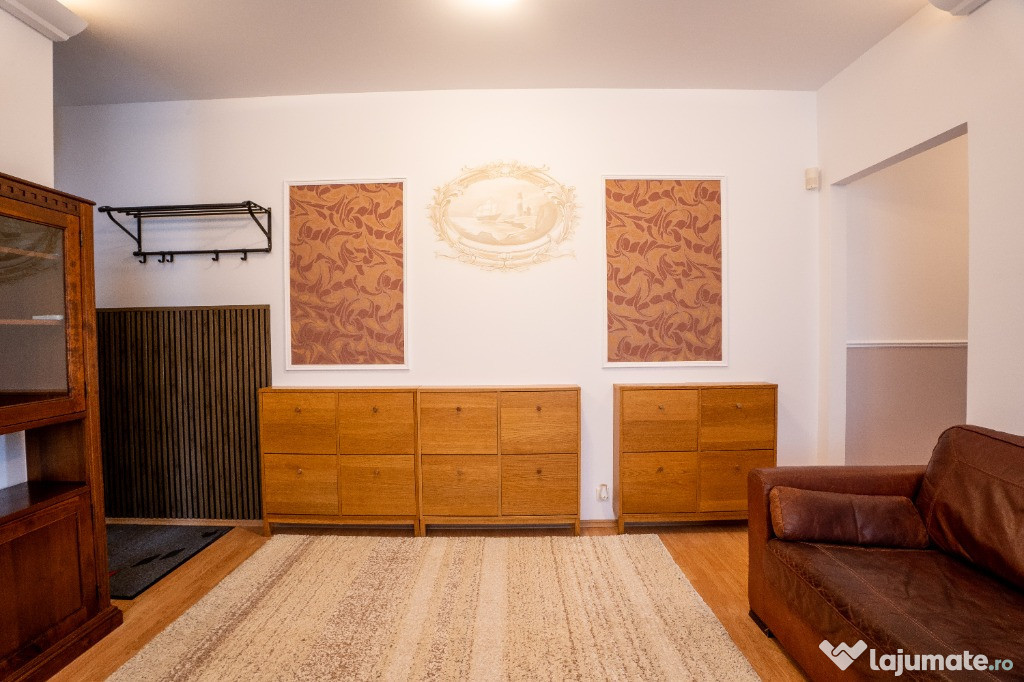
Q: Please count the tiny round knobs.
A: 12